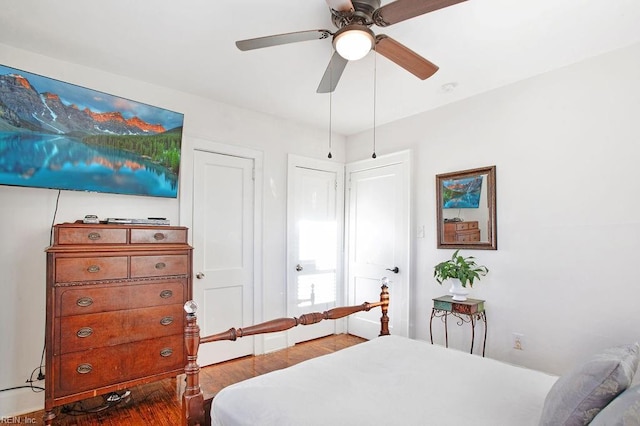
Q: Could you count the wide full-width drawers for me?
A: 3